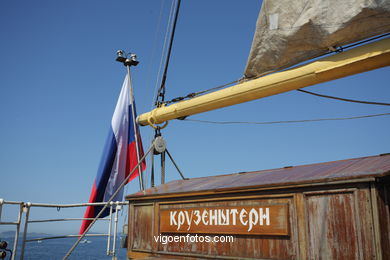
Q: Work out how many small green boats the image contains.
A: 0